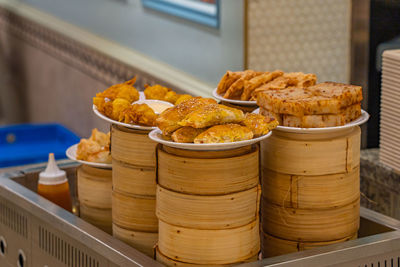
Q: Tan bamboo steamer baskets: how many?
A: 14